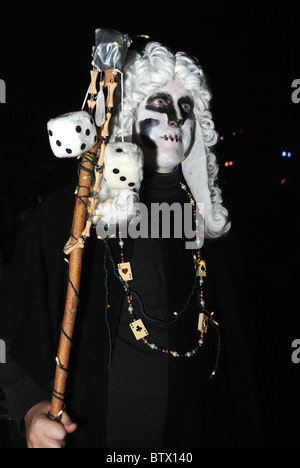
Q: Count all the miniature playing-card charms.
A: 4